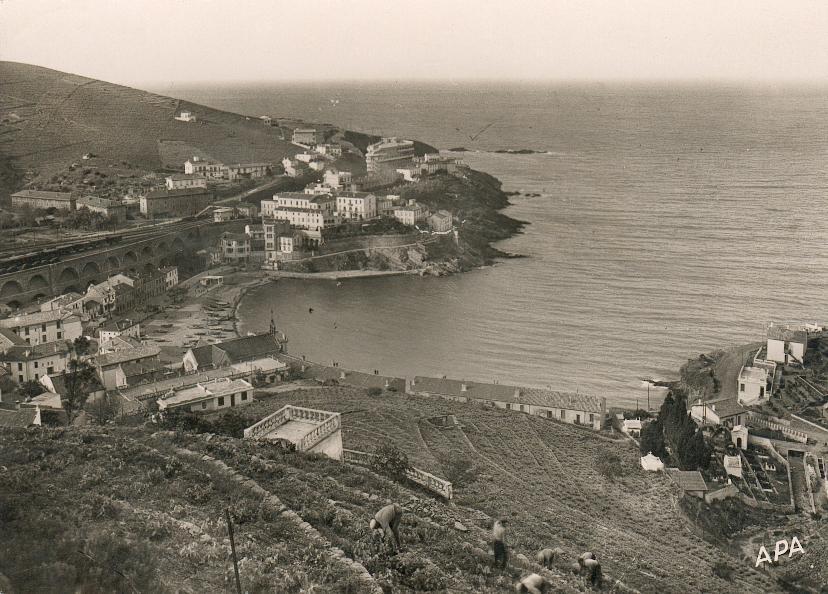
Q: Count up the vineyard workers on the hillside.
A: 6